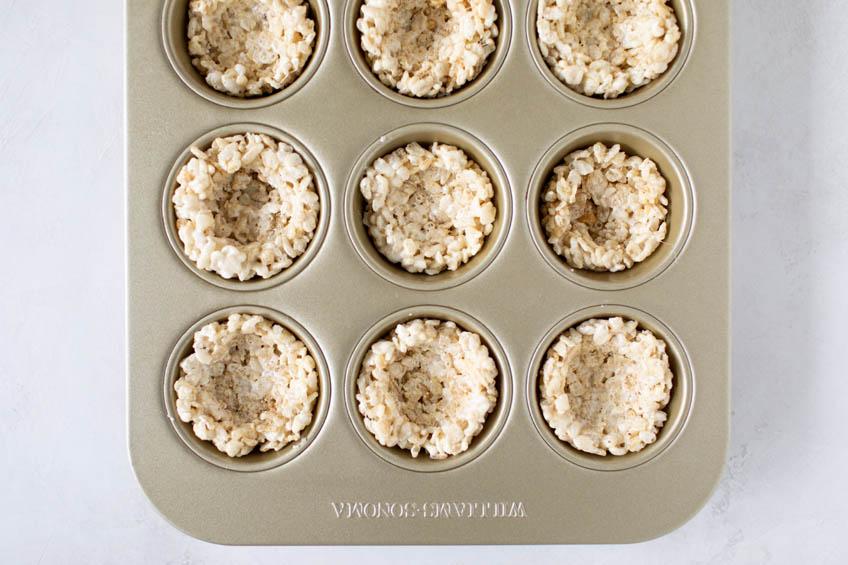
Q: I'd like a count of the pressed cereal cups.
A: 9